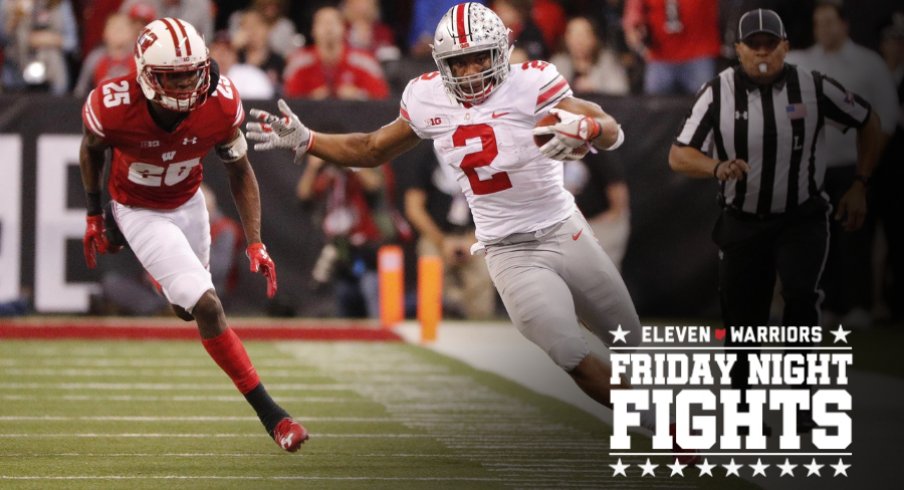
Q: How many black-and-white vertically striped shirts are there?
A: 1